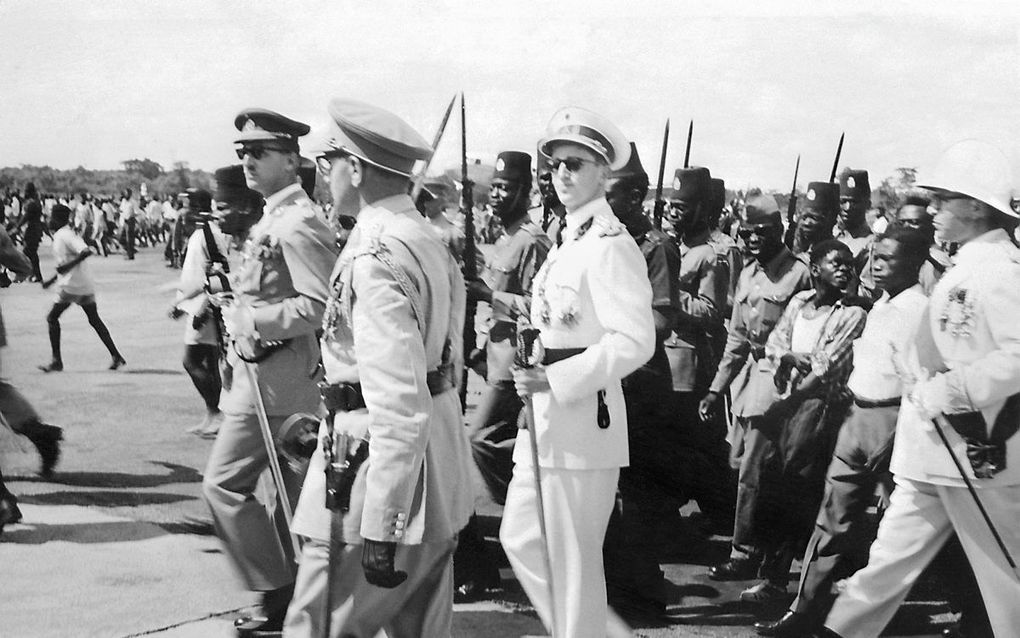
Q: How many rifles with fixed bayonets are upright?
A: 6